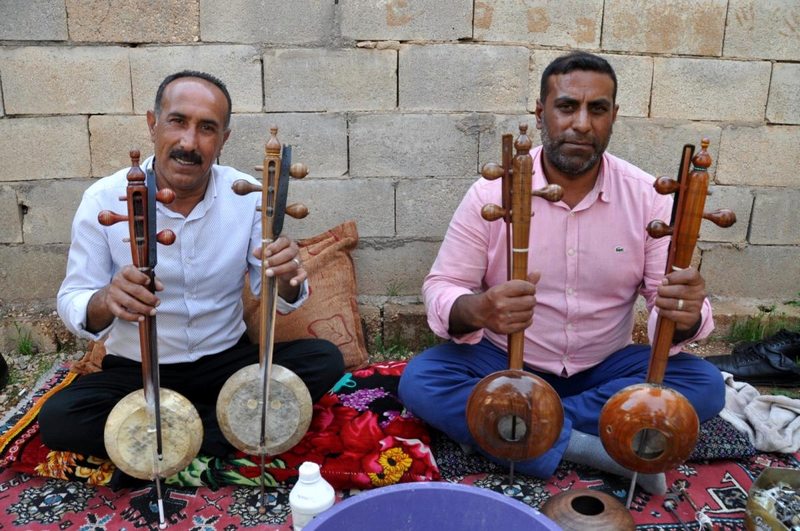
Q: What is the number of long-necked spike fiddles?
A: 4